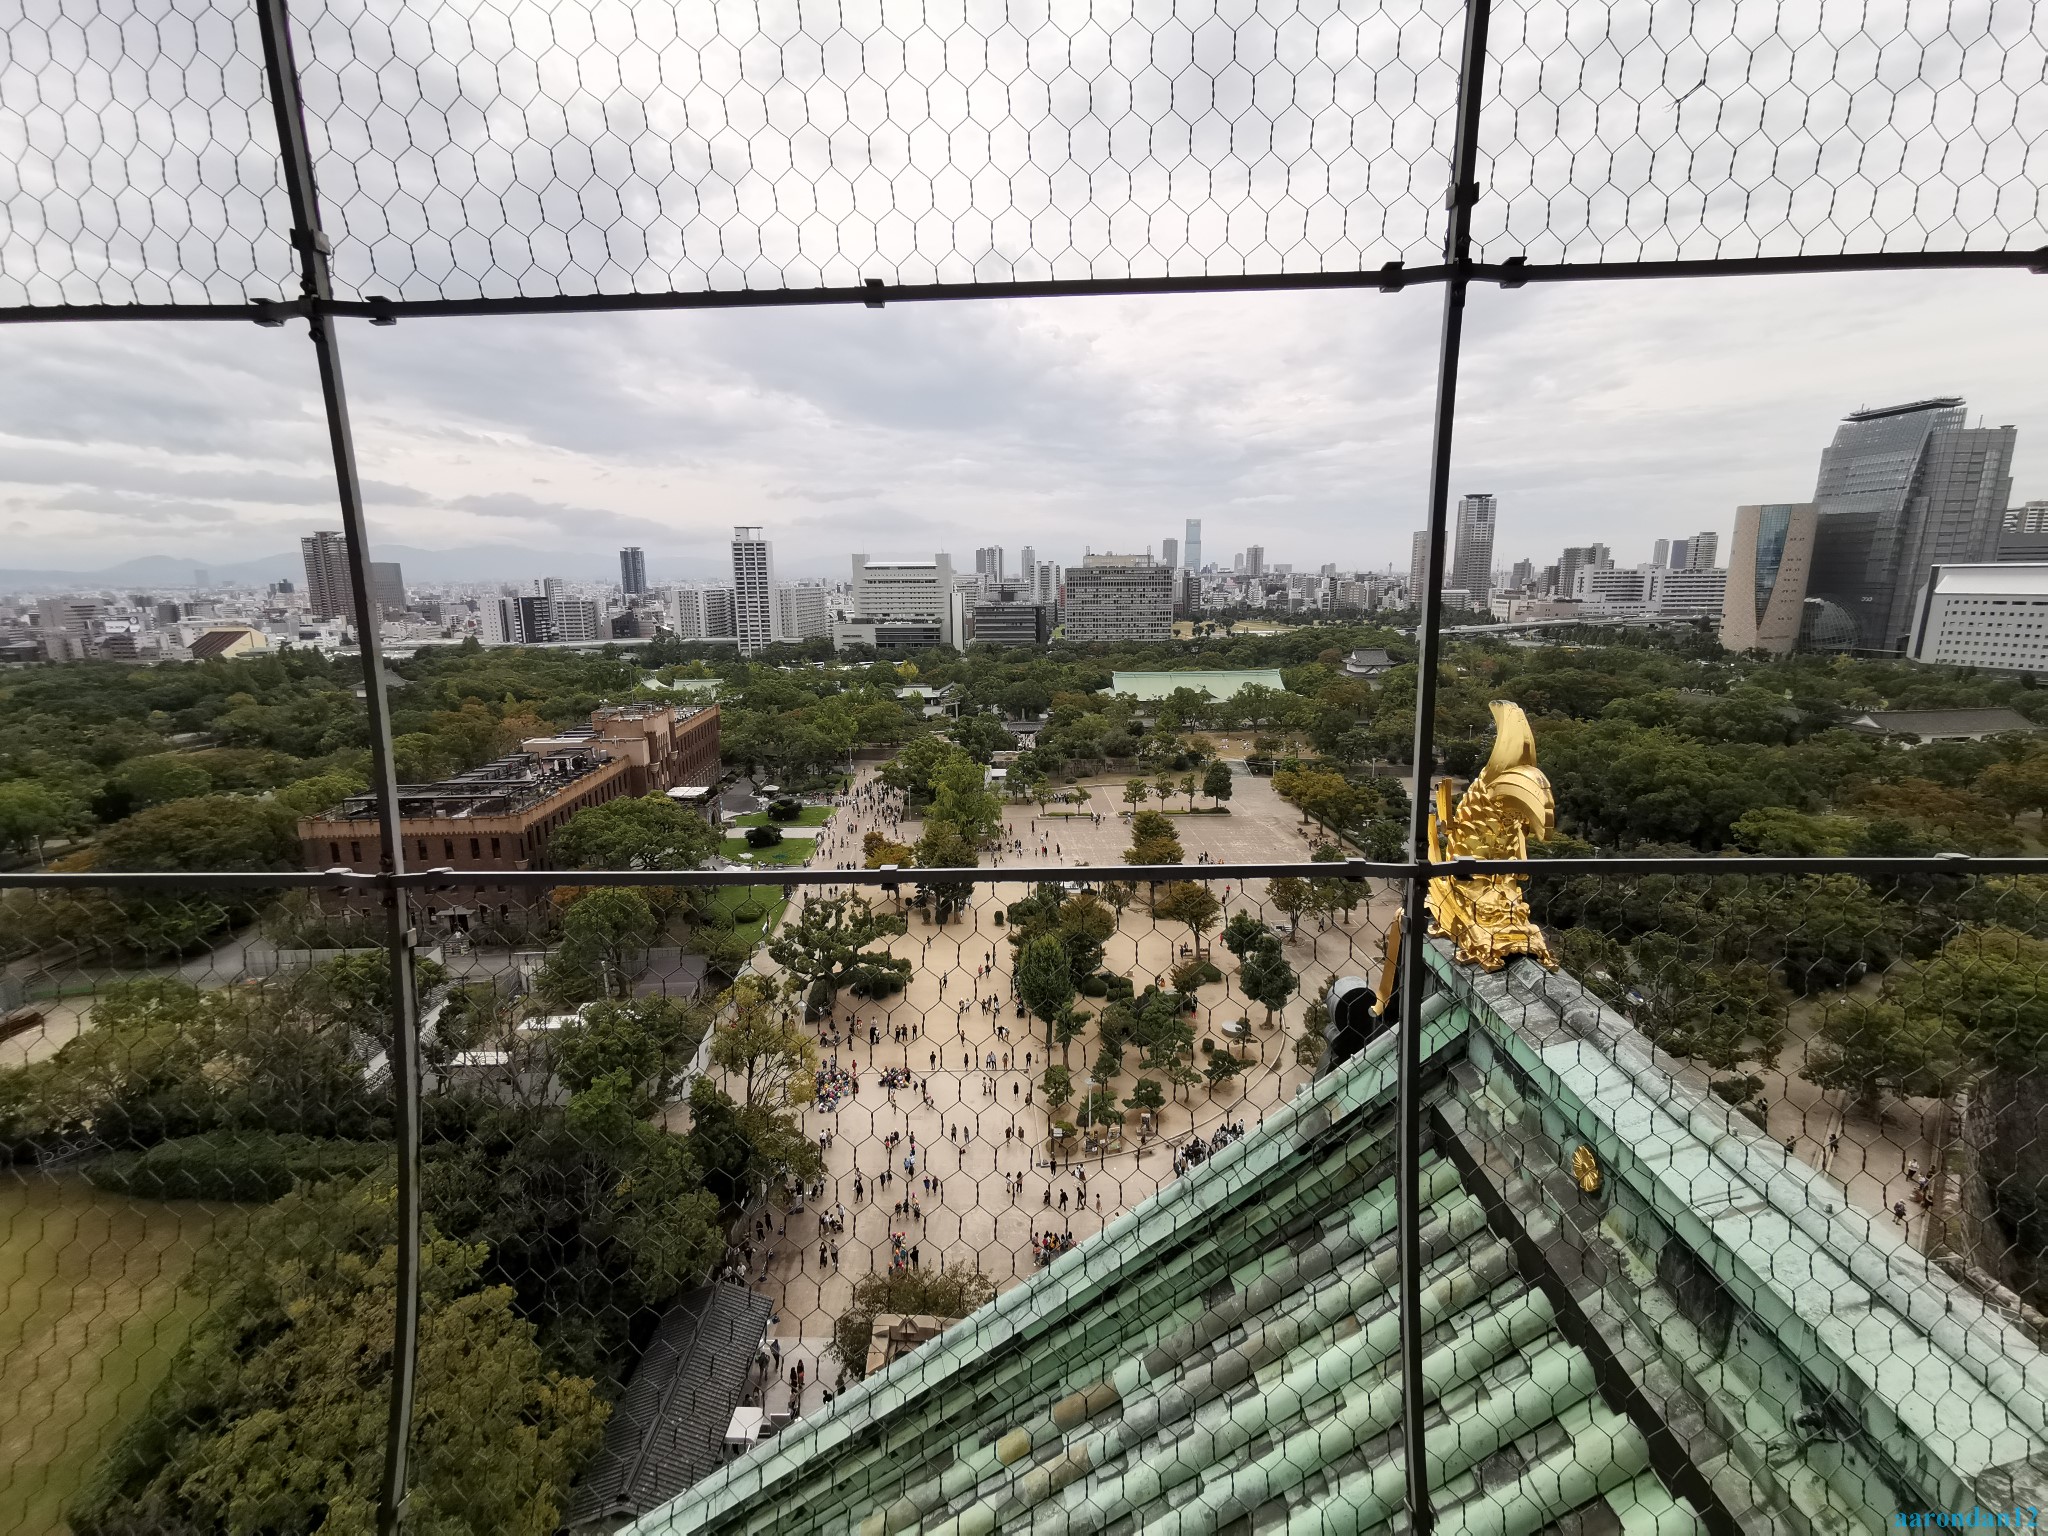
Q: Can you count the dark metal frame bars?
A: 4